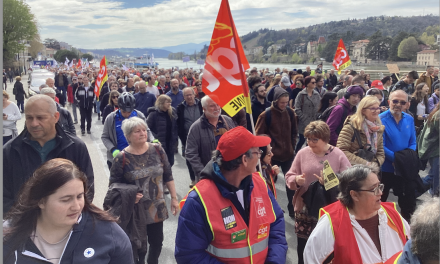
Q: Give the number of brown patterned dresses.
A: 1